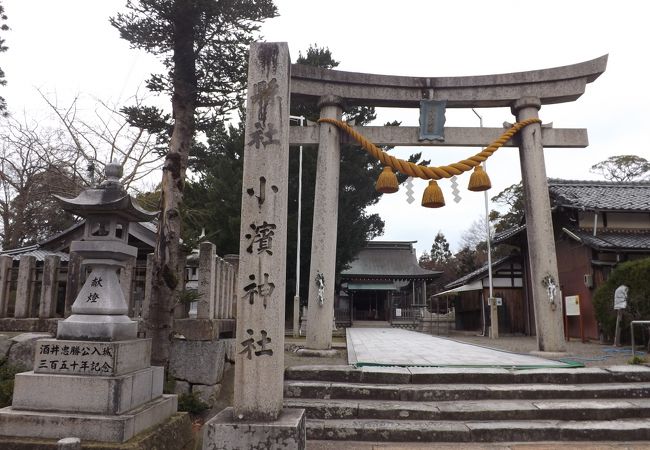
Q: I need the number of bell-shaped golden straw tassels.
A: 3